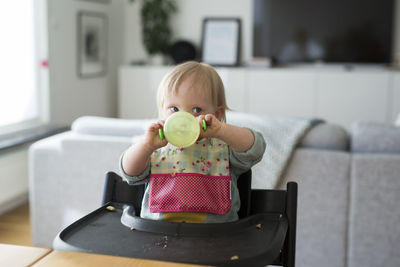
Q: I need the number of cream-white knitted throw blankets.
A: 1